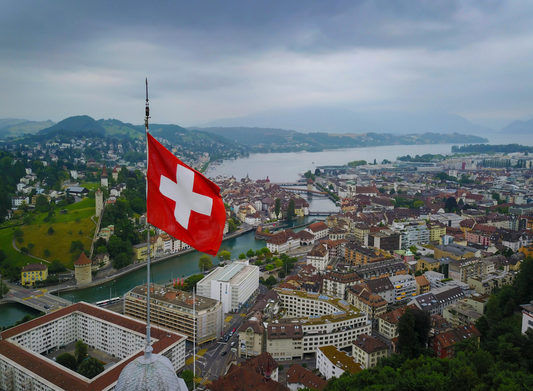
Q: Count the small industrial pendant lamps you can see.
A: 0